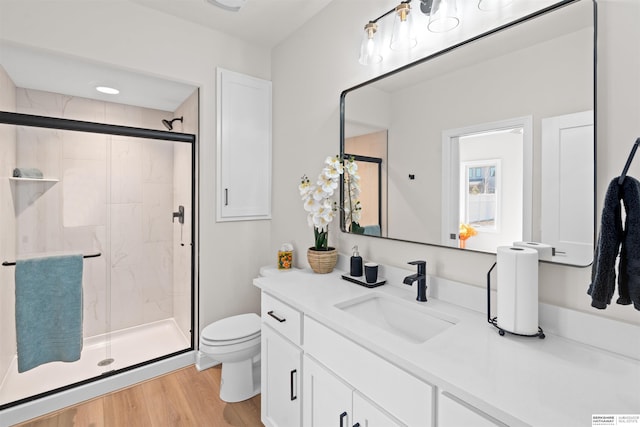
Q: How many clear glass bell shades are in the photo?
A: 4